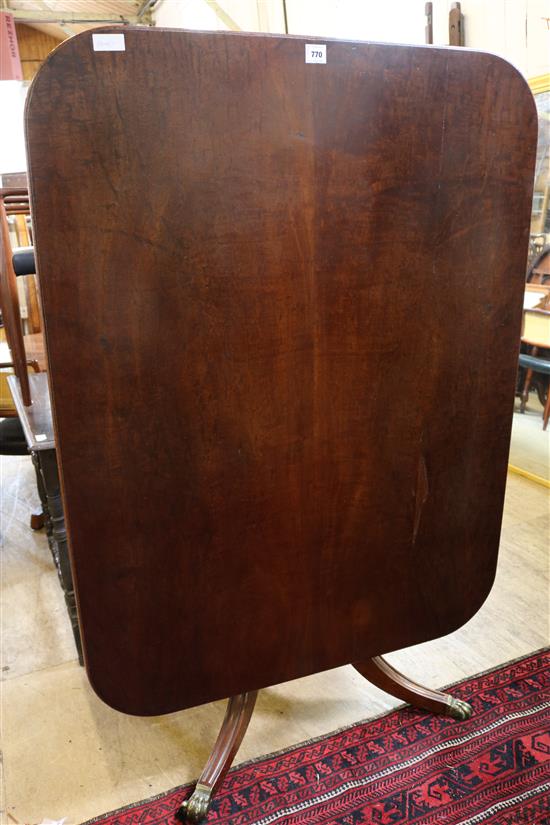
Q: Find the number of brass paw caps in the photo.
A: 2